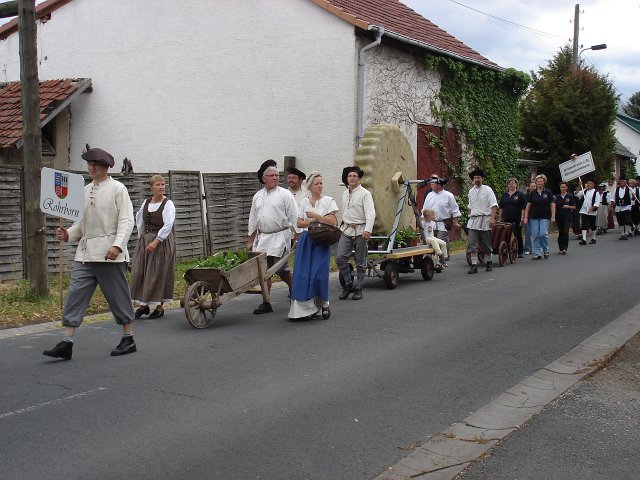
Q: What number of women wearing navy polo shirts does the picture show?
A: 3